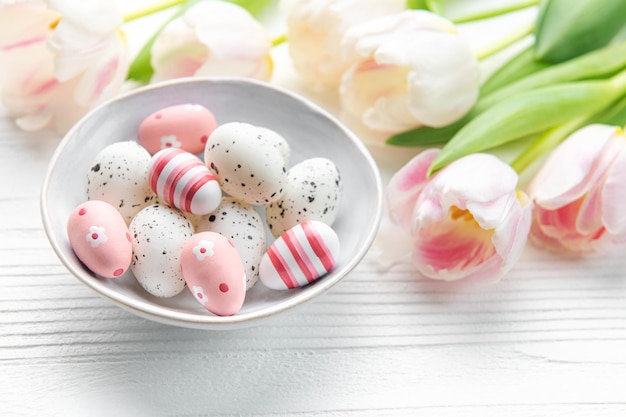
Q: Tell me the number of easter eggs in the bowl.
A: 11